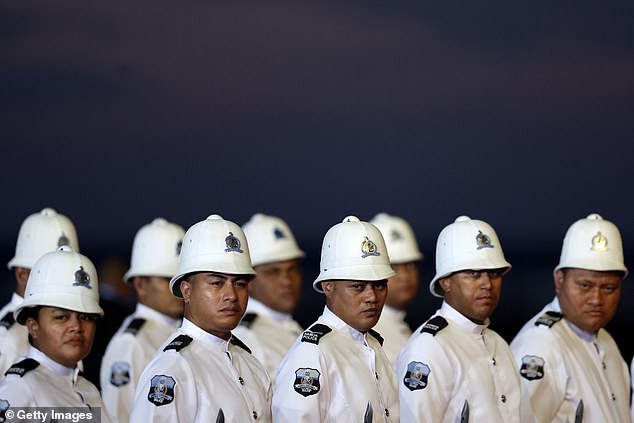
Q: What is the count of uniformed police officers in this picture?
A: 9